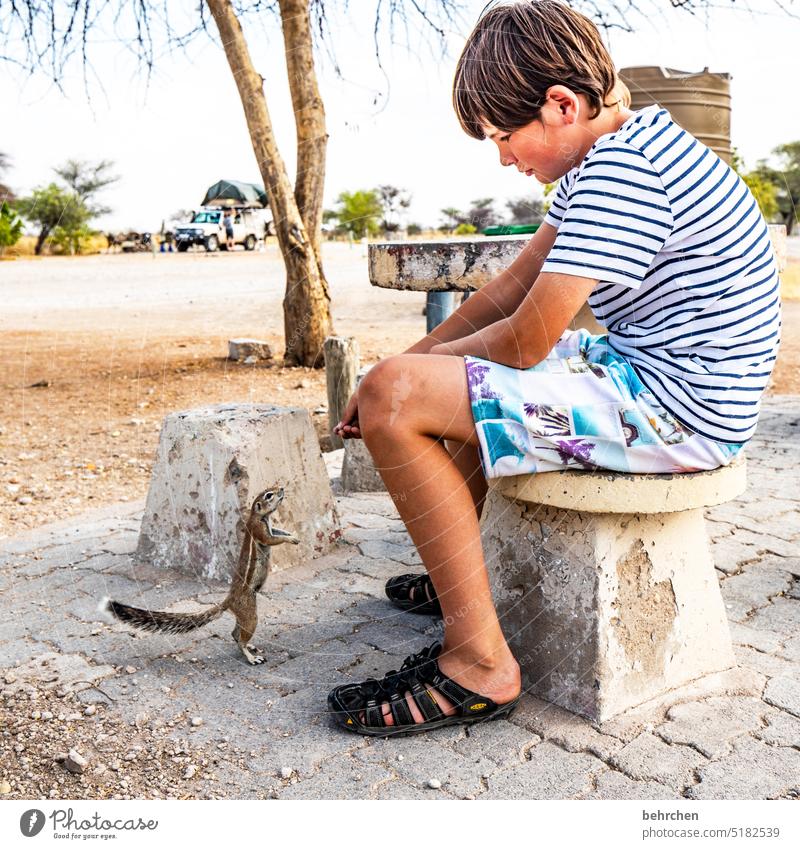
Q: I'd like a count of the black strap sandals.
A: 2